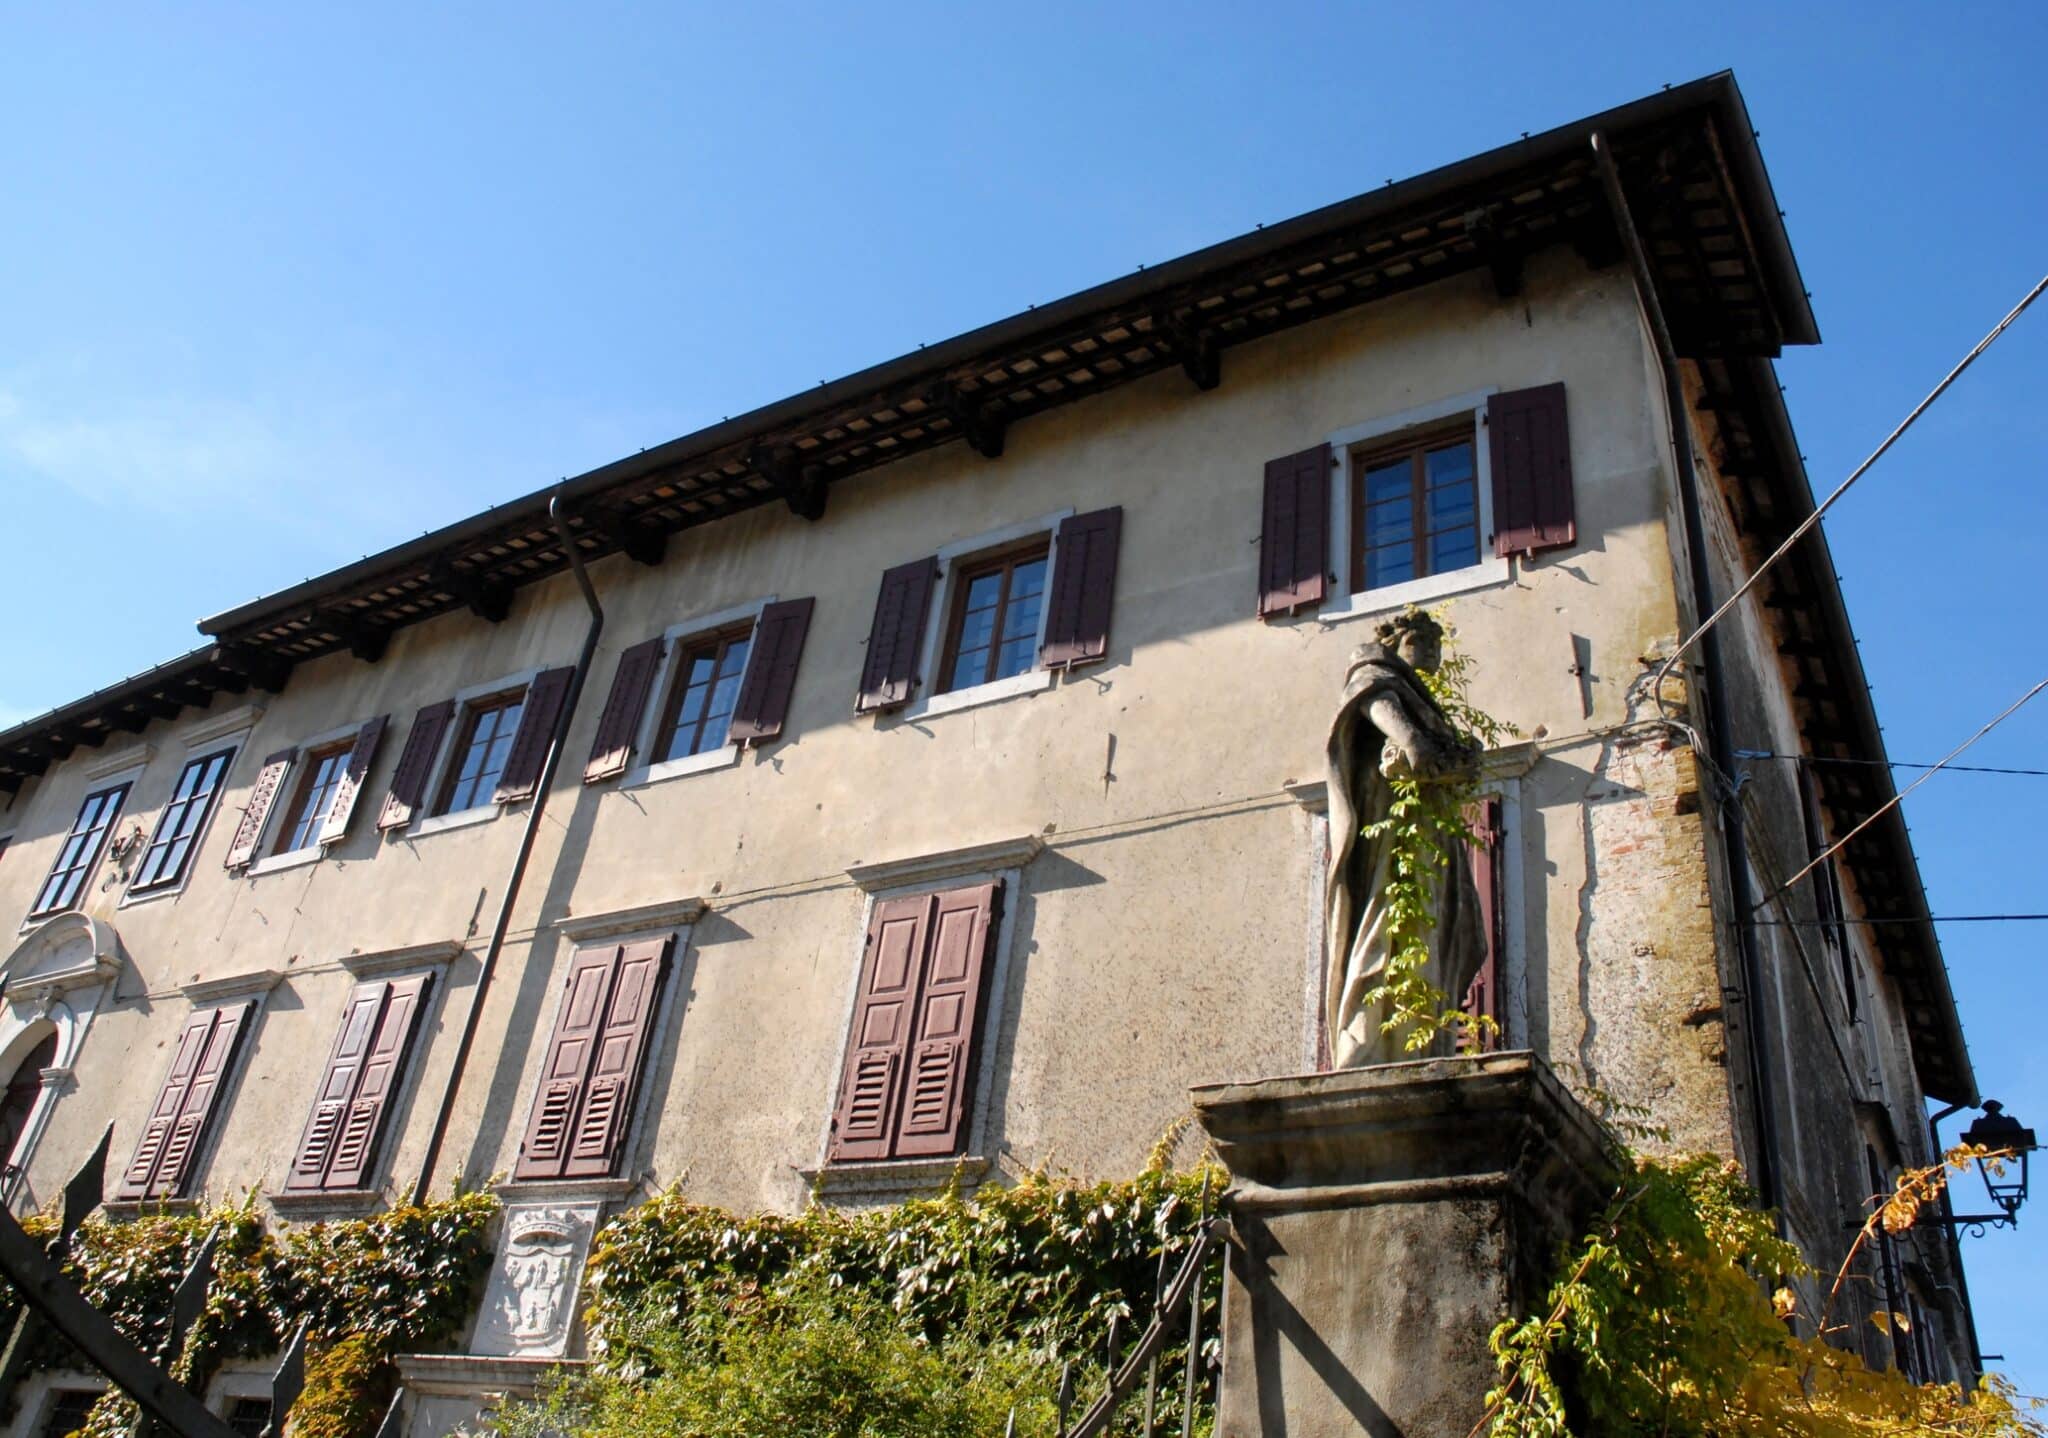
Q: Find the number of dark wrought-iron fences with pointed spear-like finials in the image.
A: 2